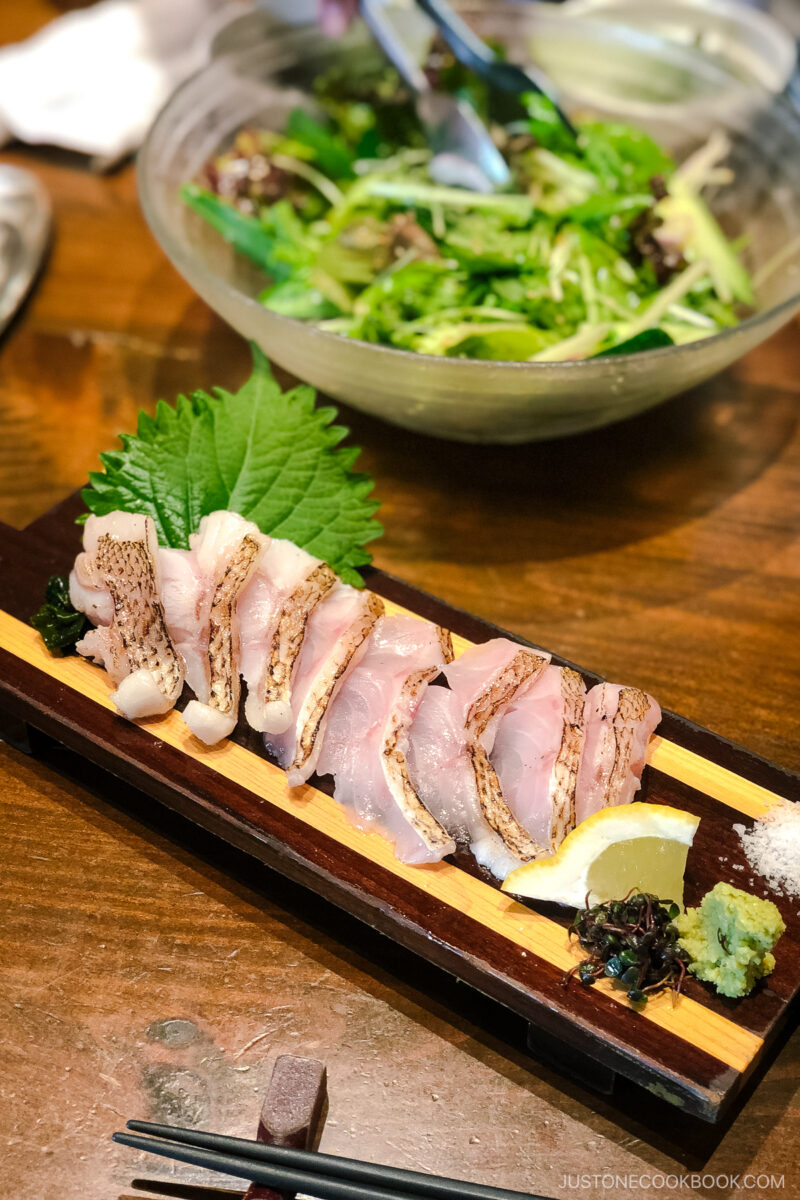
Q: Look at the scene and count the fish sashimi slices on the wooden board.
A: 8